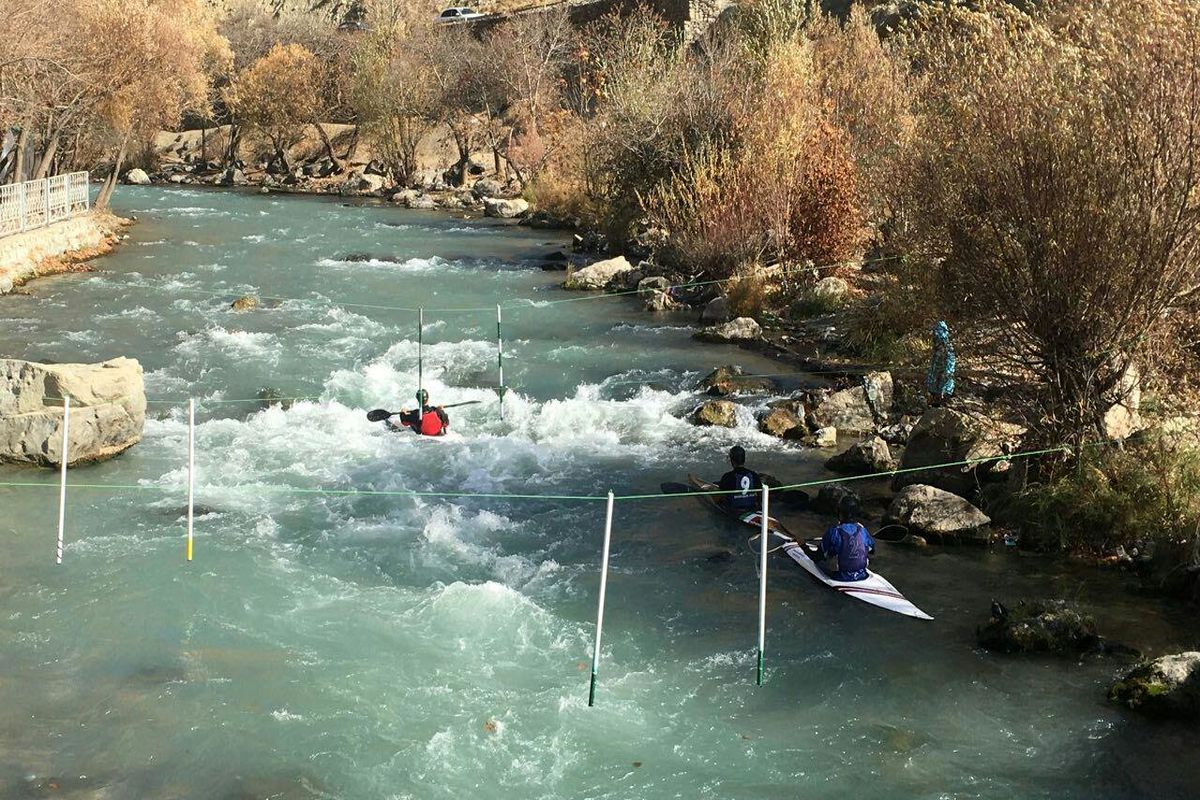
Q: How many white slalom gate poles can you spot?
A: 4